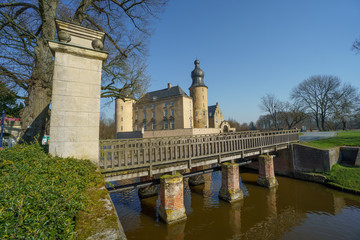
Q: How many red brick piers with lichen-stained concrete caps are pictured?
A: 3